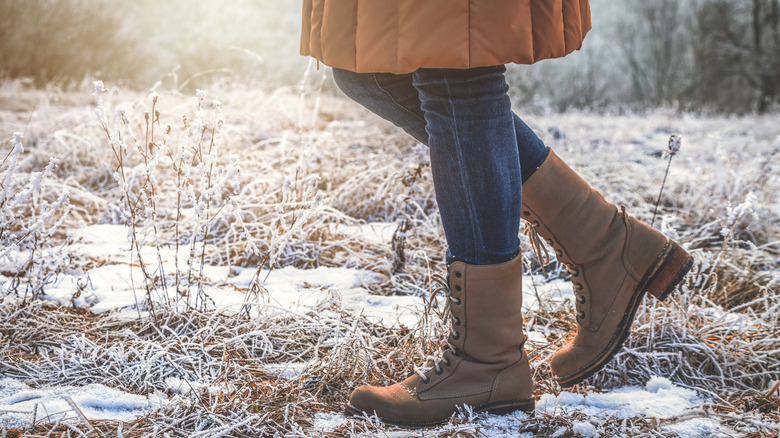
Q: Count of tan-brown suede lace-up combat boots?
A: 2